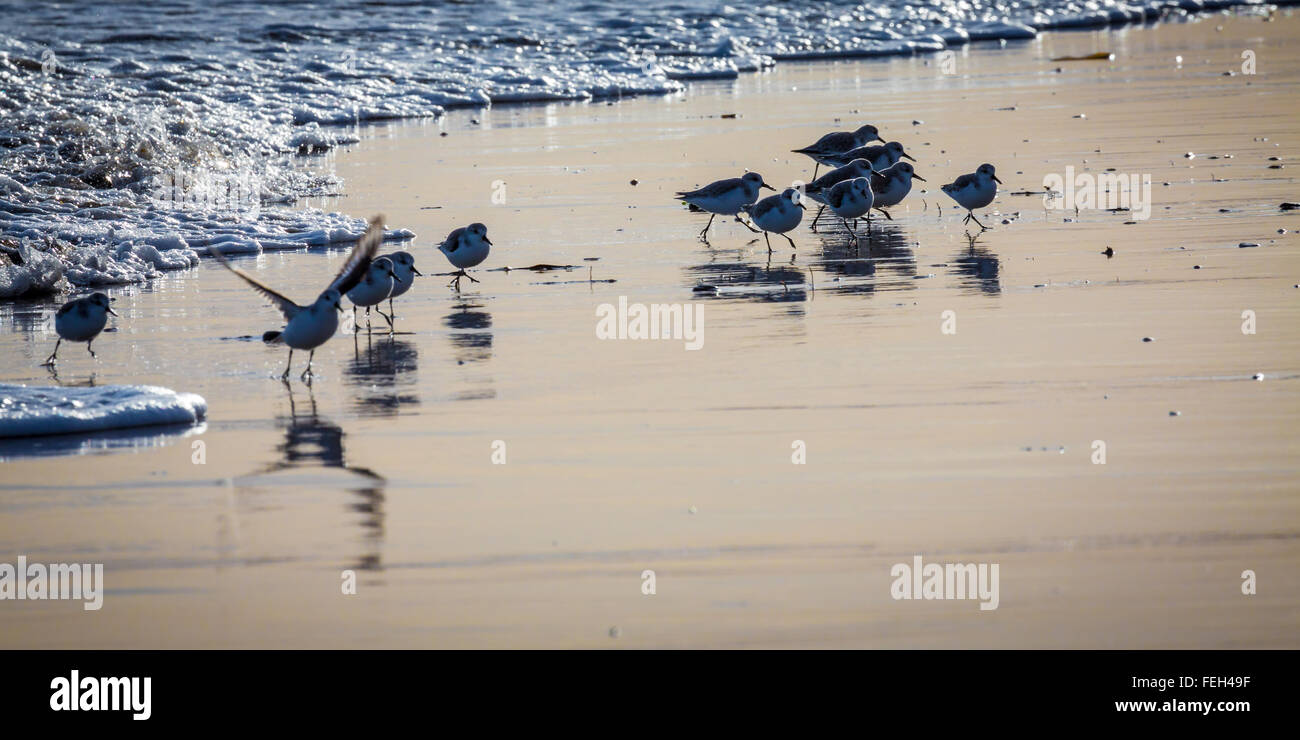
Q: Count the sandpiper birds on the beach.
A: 13